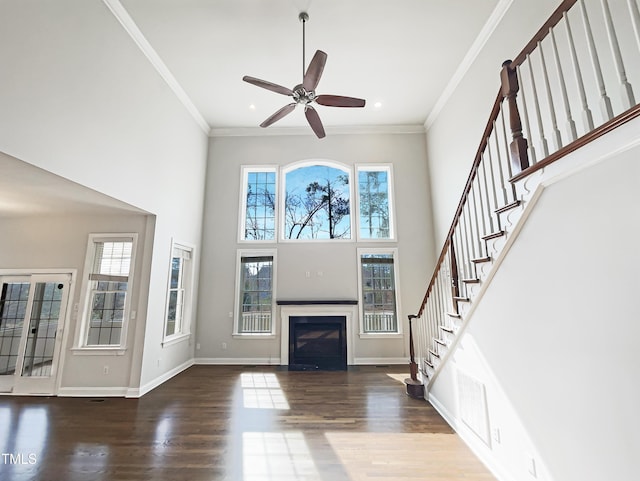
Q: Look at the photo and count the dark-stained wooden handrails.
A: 2